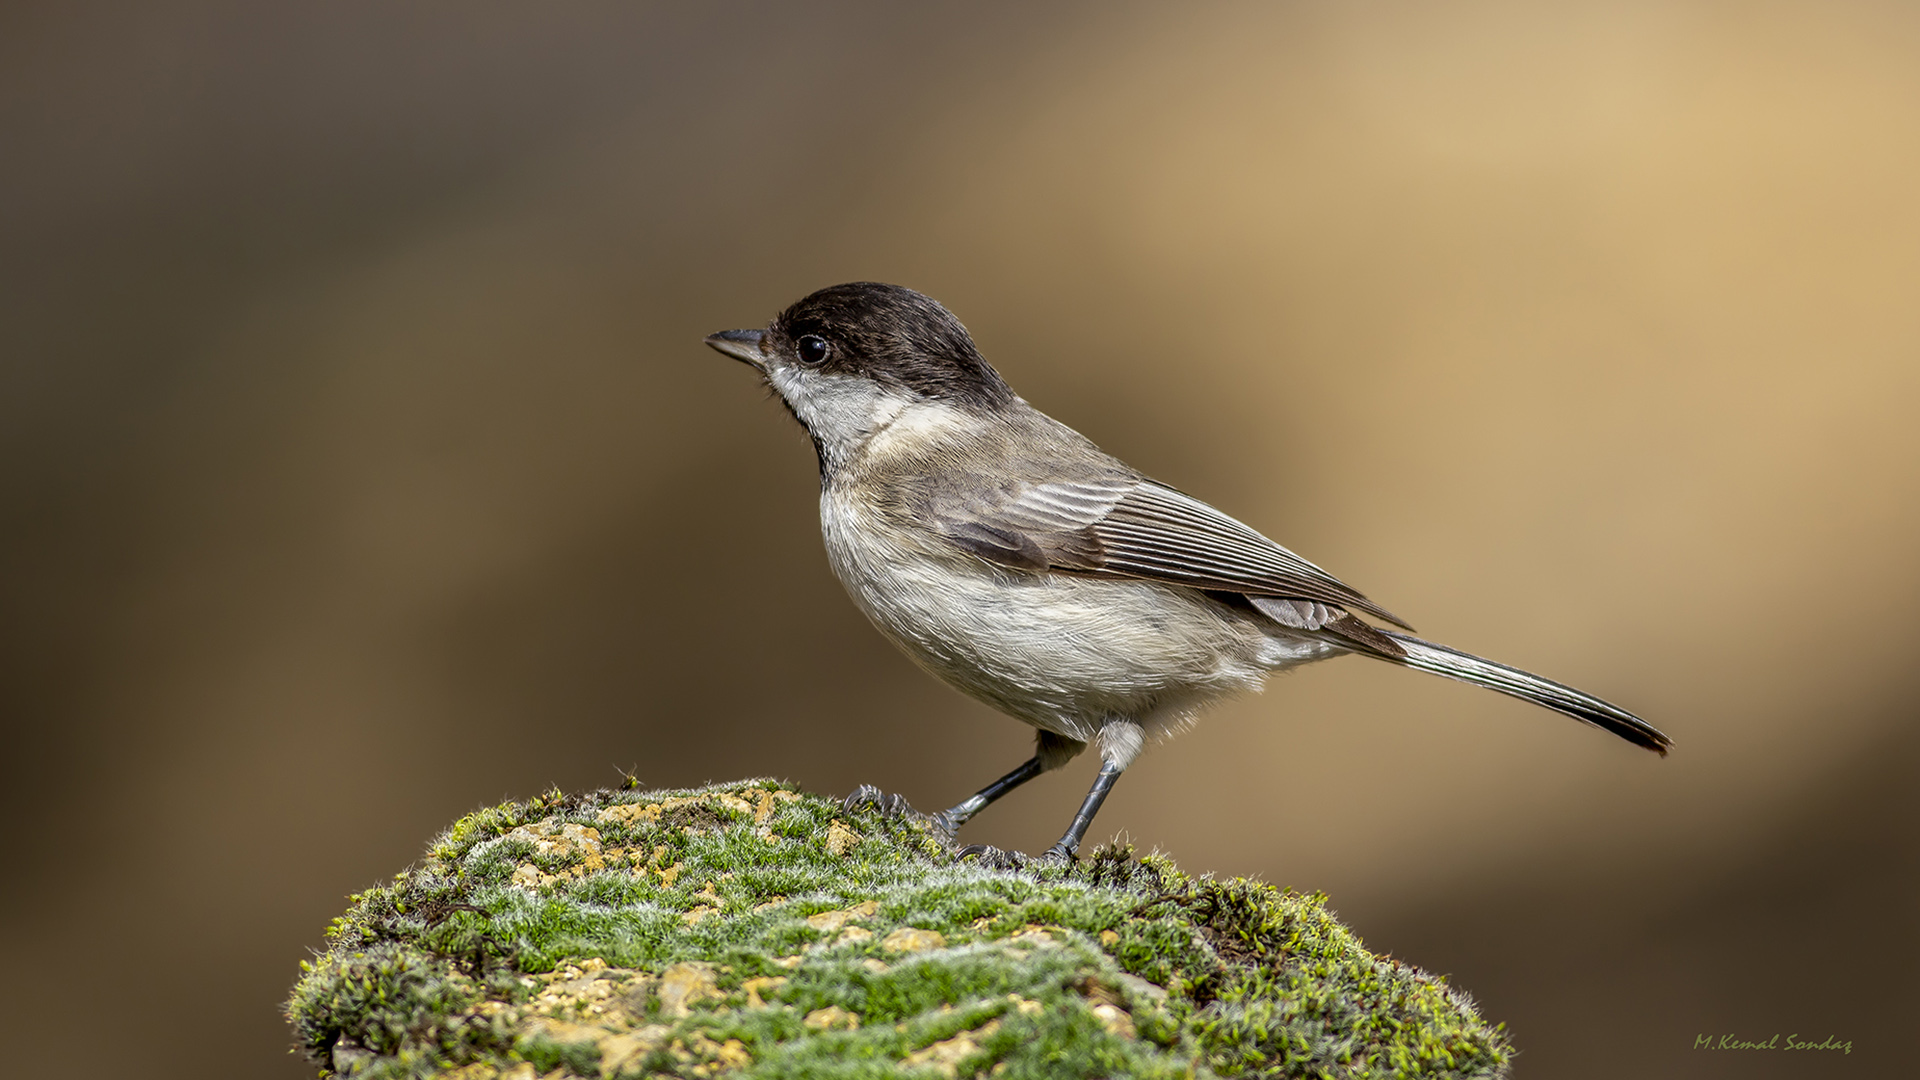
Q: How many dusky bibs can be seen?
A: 1